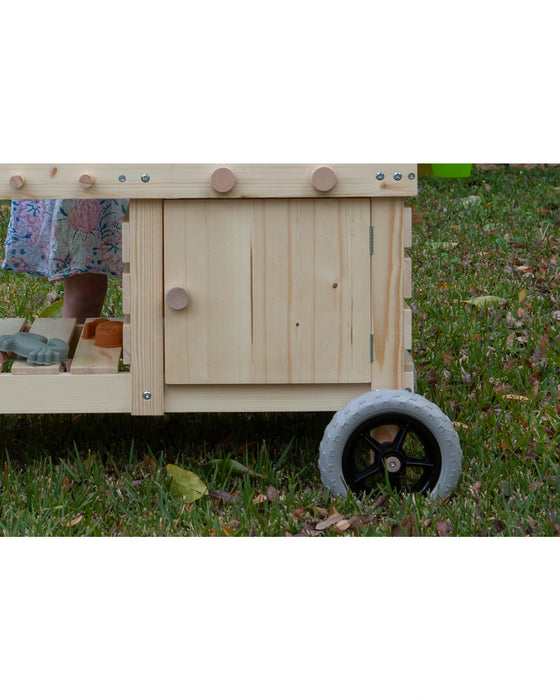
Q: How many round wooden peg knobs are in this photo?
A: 5